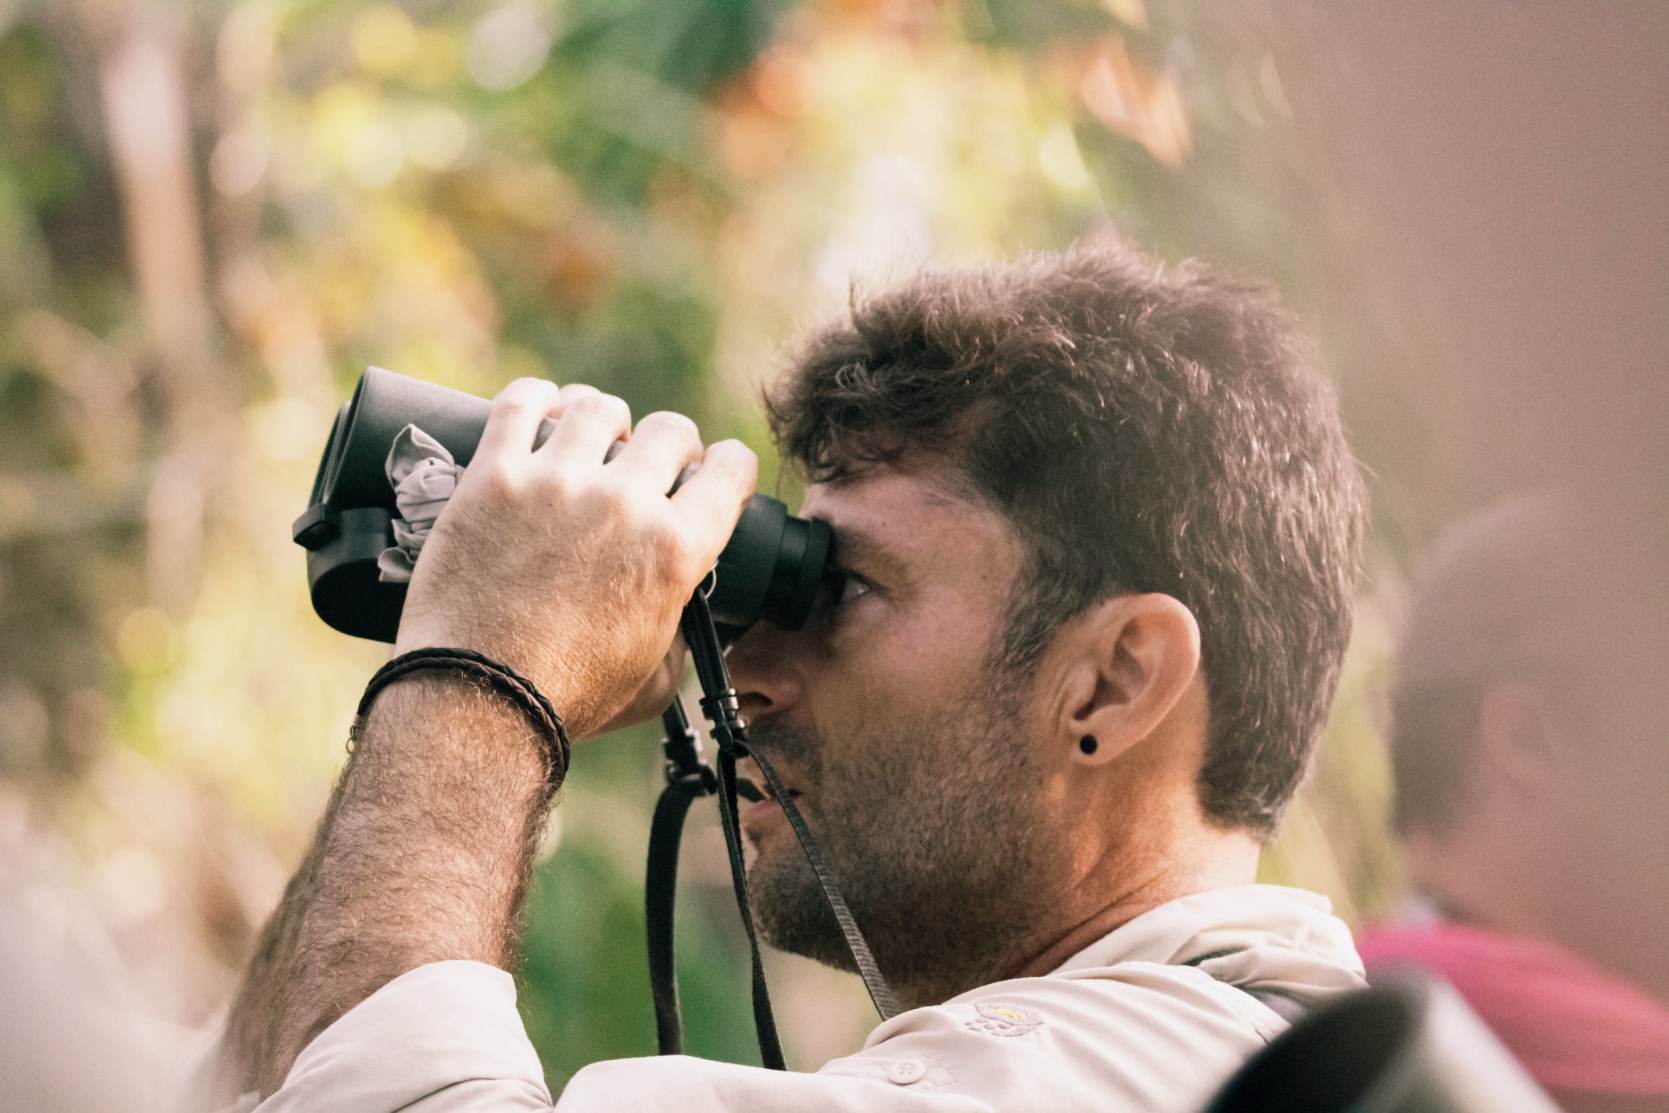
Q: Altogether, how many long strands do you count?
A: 3